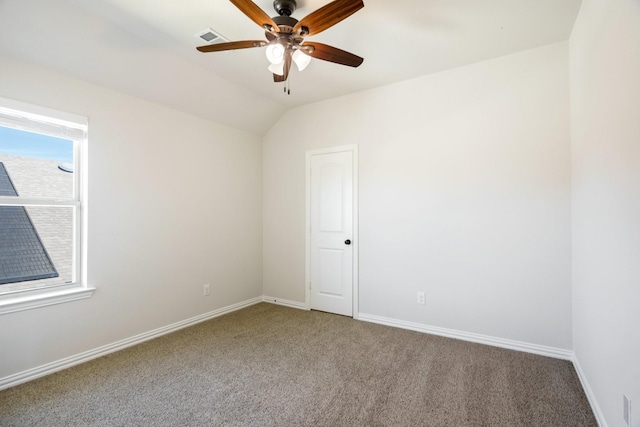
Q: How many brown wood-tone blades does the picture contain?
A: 5